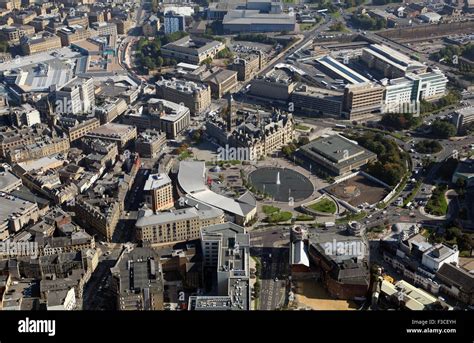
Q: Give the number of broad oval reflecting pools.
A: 1